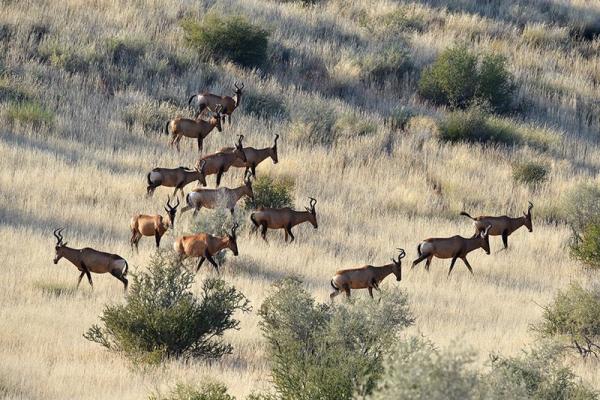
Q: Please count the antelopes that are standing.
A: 13